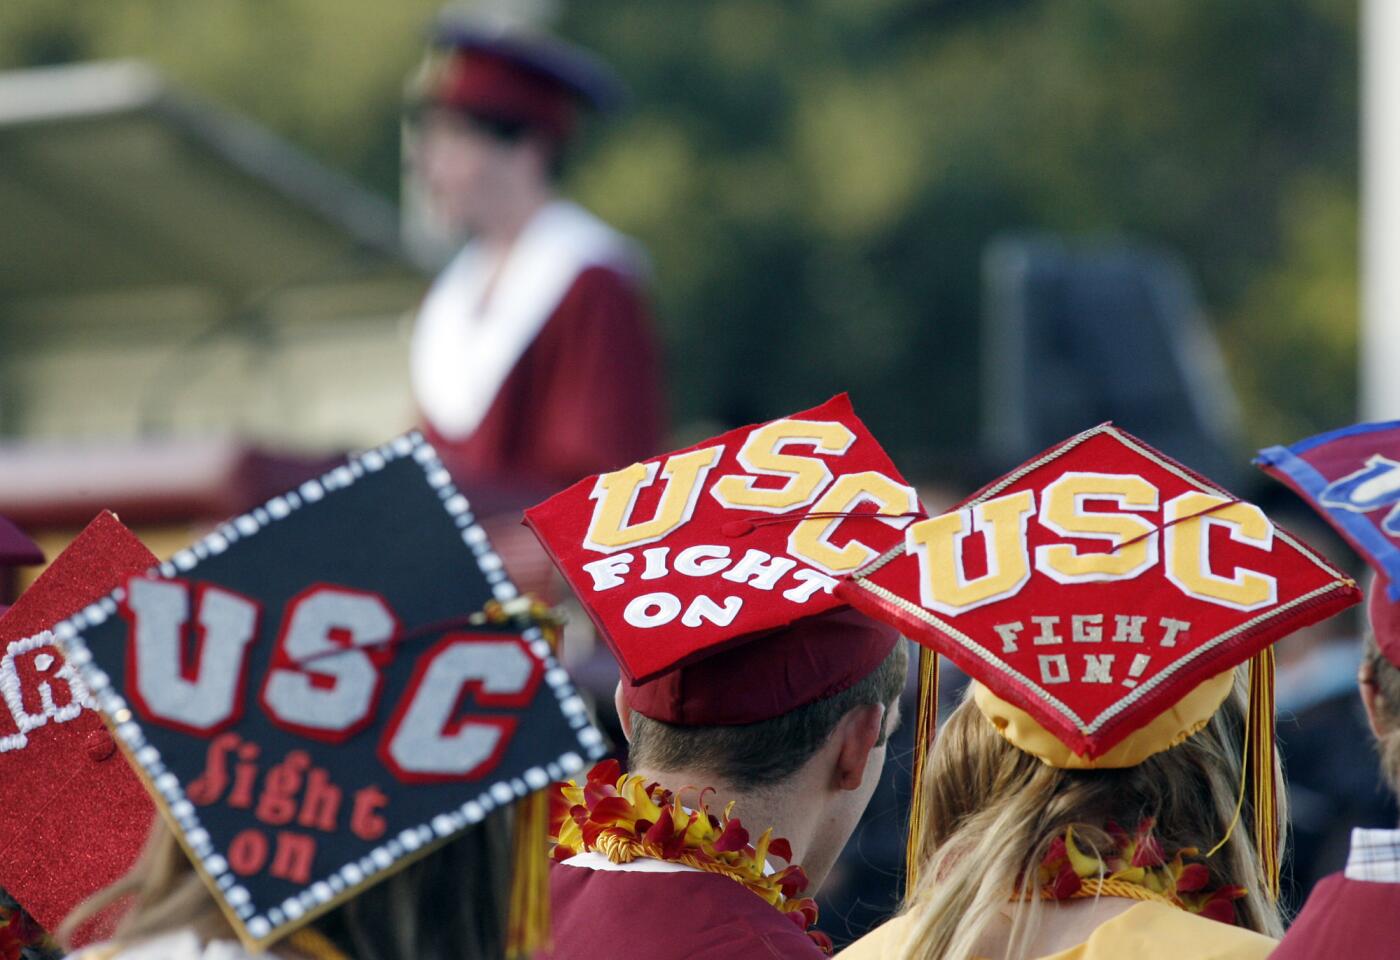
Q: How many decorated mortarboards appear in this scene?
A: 5